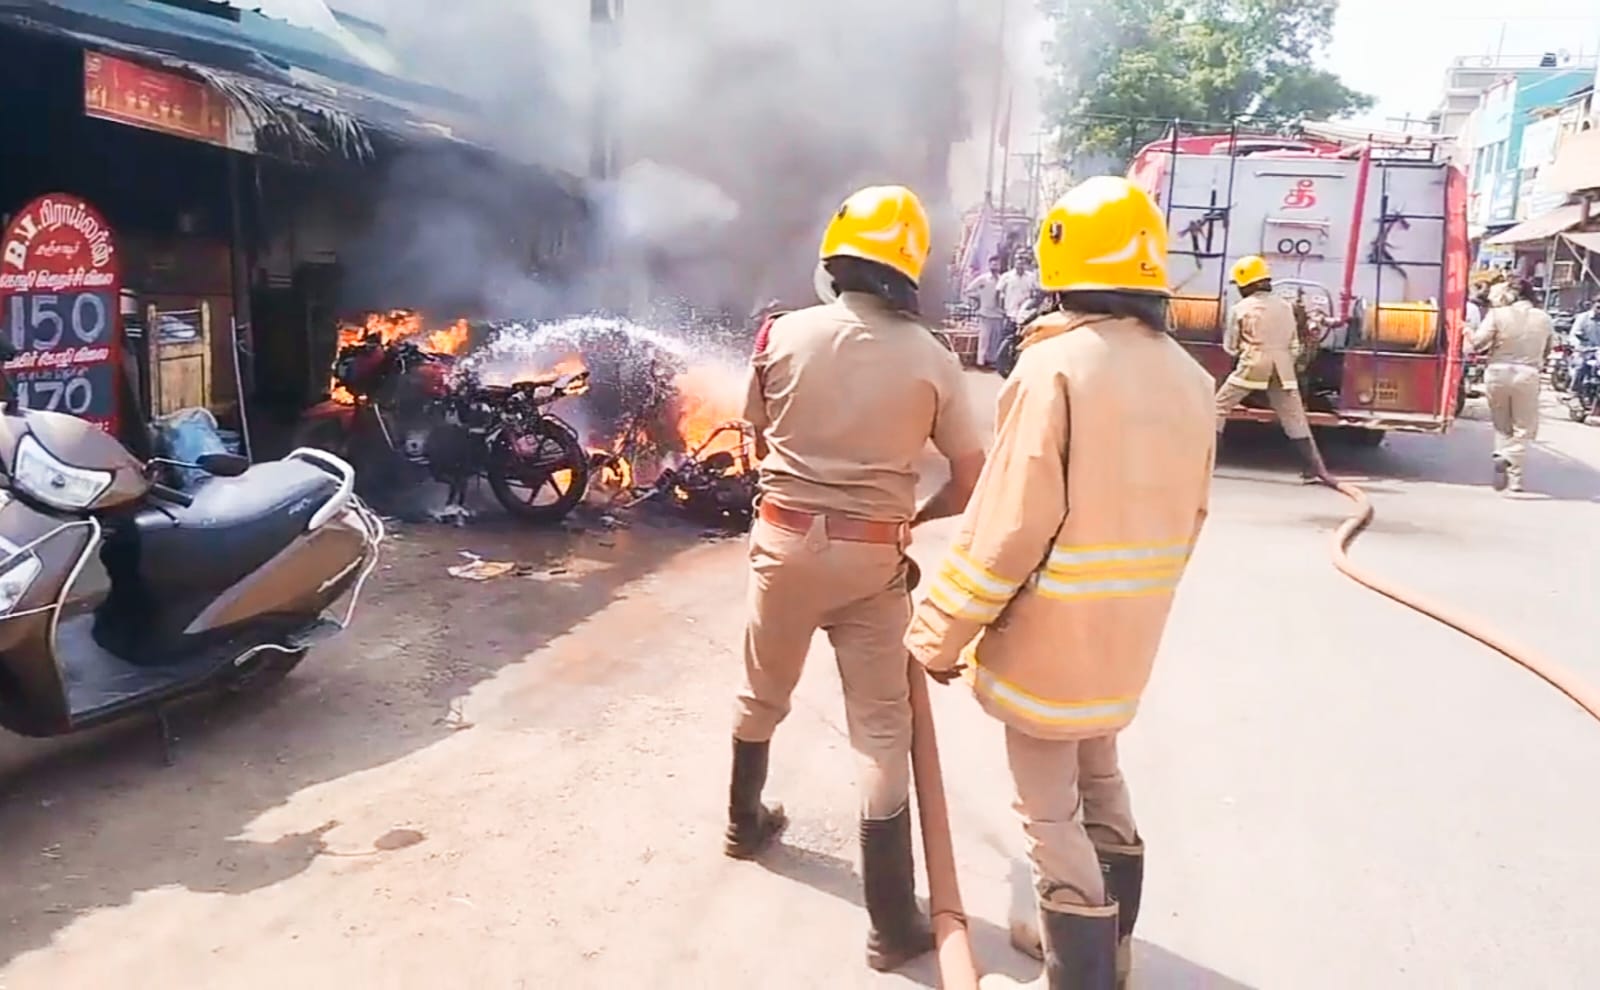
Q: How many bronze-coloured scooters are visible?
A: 1